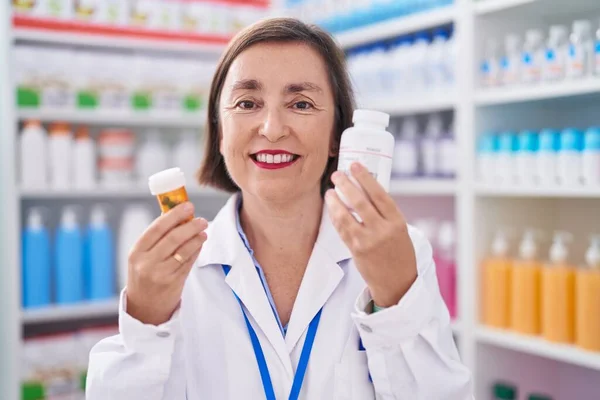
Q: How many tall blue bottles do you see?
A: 3